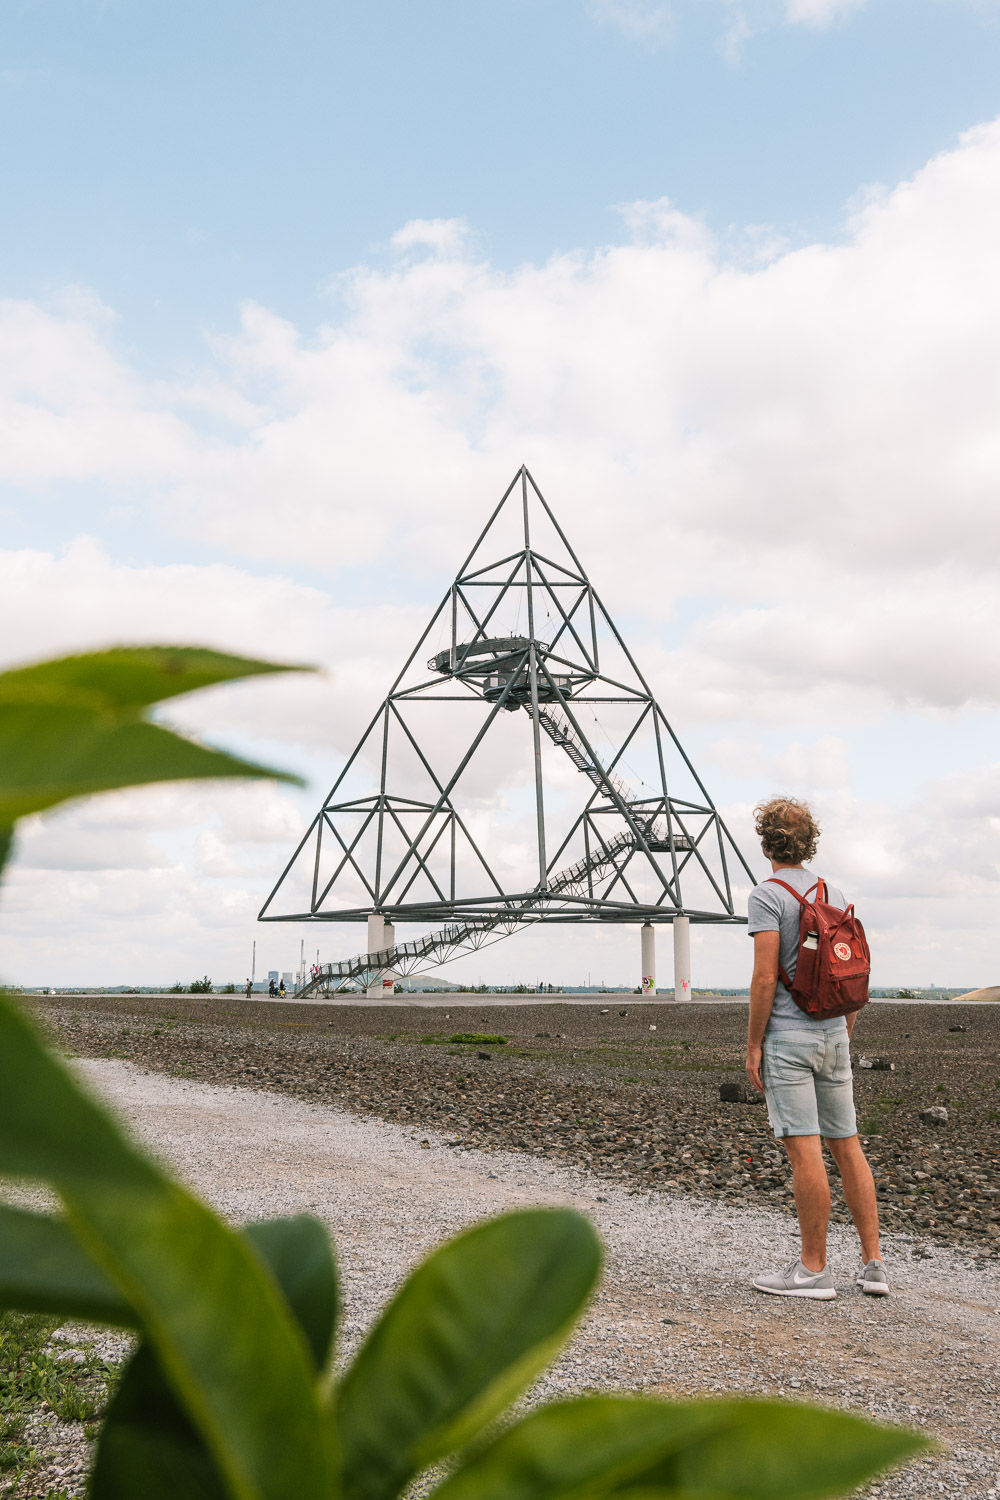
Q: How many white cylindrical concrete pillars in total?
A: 4